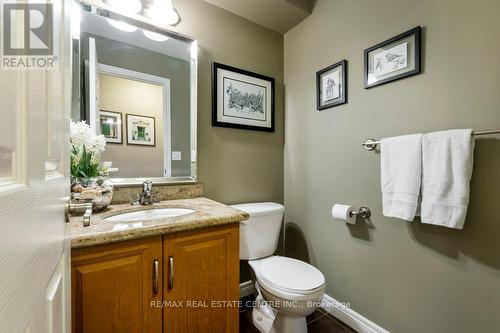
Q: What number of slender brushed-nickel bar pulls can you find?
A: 2